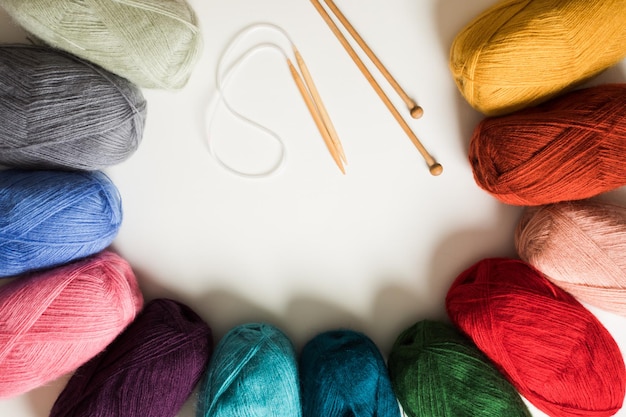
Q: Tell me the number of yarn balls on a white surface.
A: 12